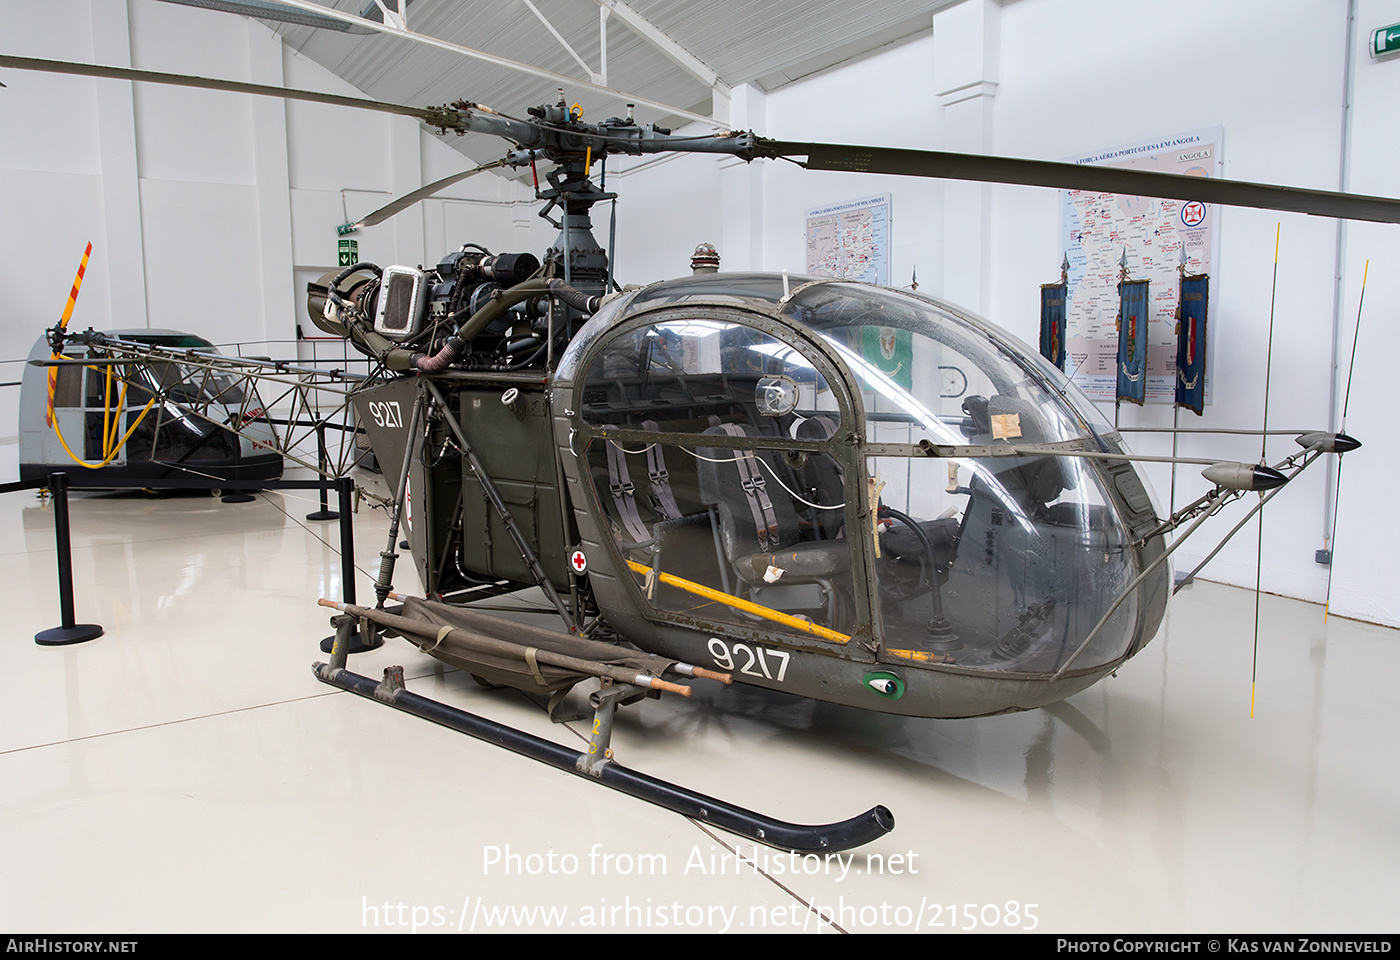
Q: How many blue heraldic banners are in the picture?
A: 3